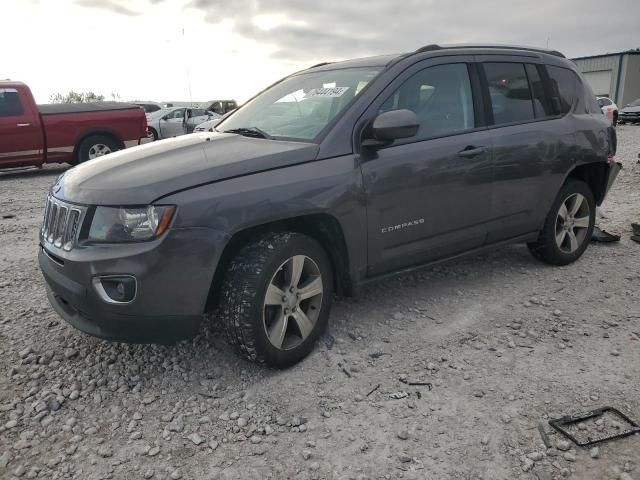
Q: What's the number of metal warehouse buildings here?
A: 1